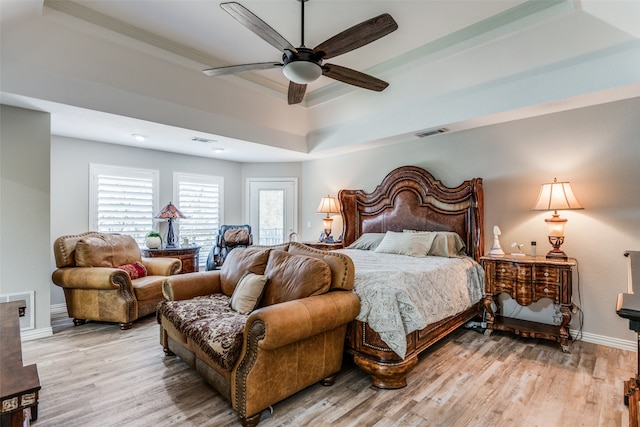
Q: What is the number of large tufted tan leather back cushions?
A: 3